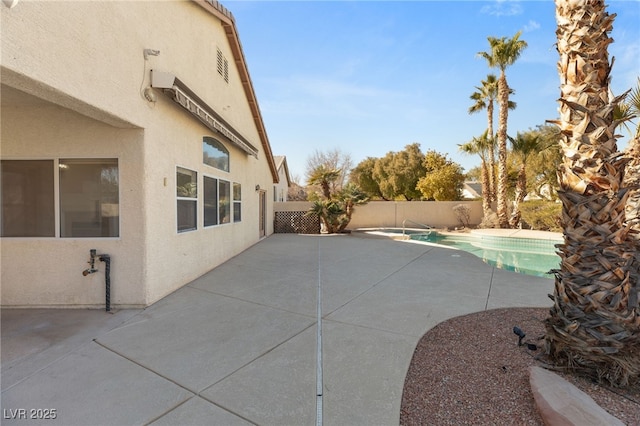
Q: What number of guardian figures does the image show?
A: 0